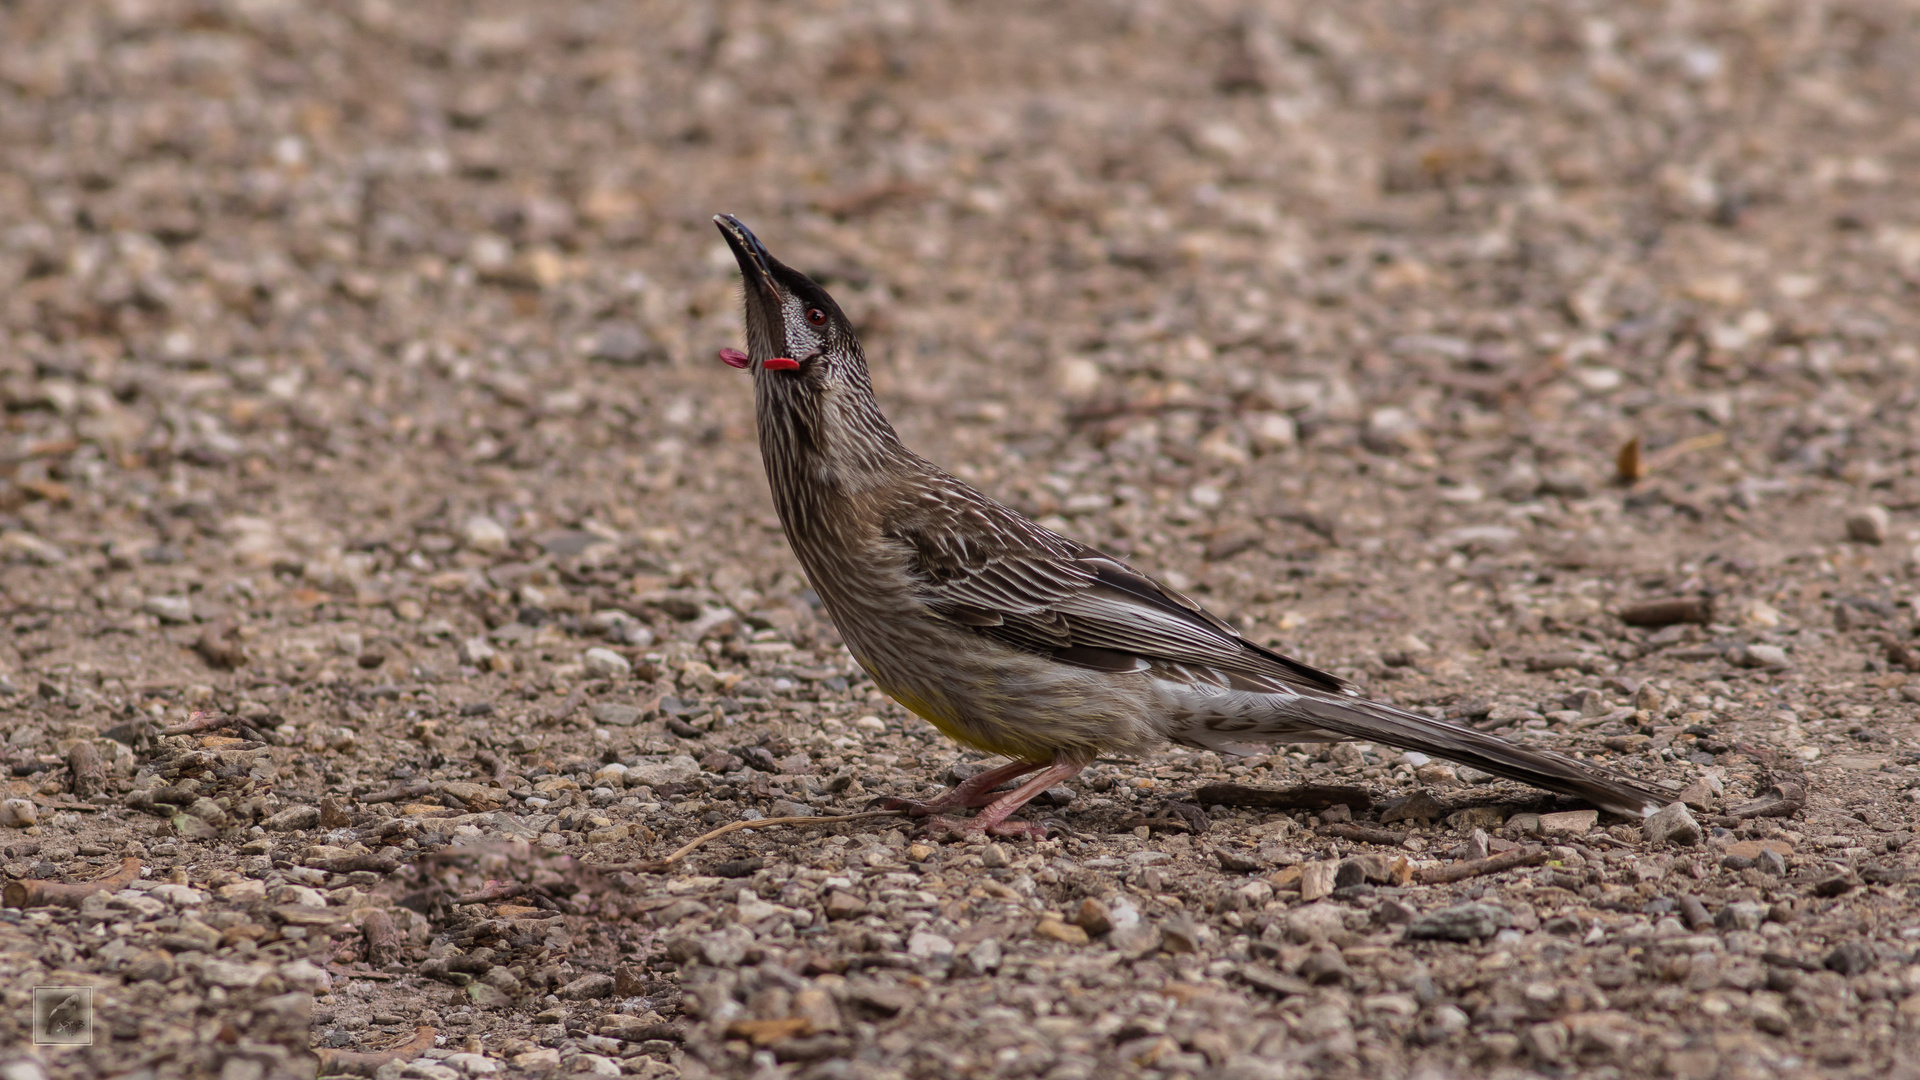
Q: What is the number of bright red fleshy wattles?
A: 2